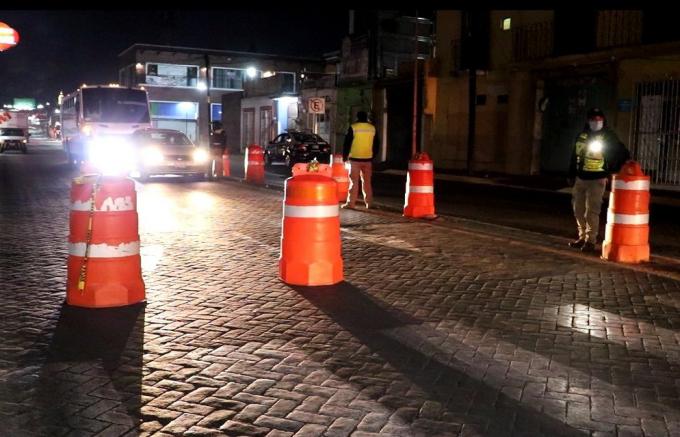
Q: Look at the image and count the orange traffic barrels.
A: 7